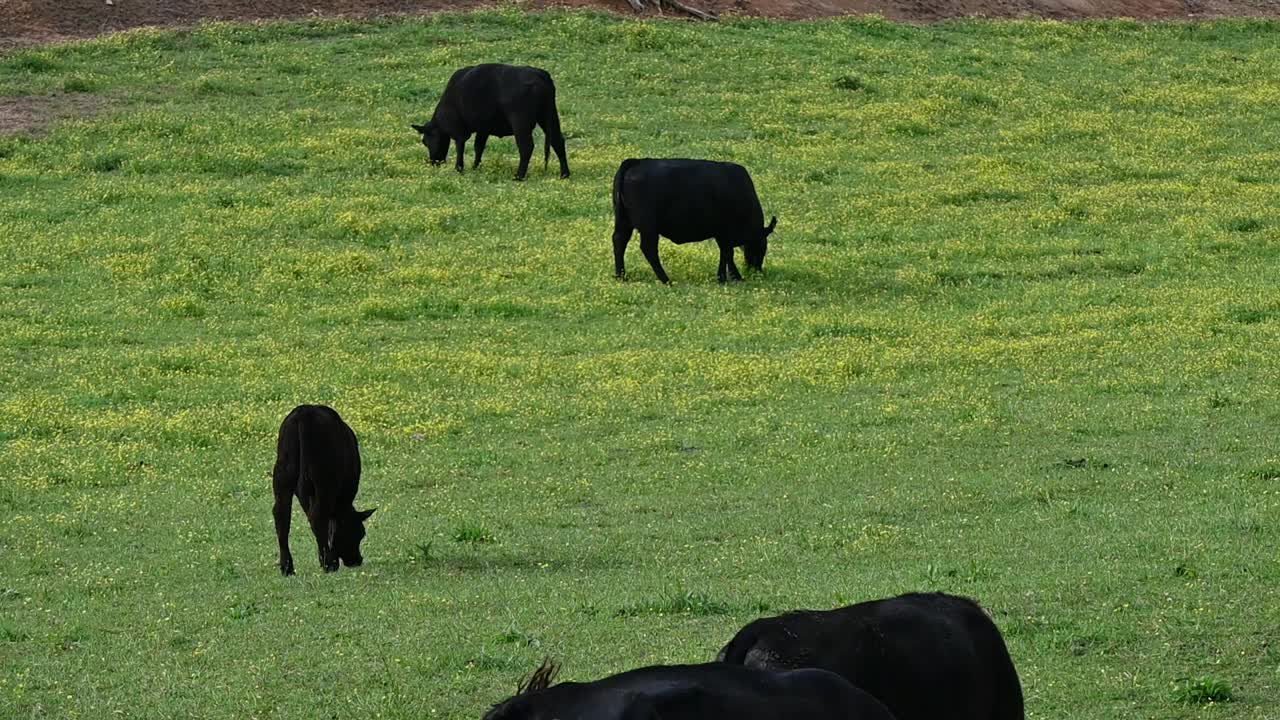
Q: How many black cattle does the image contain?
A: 5